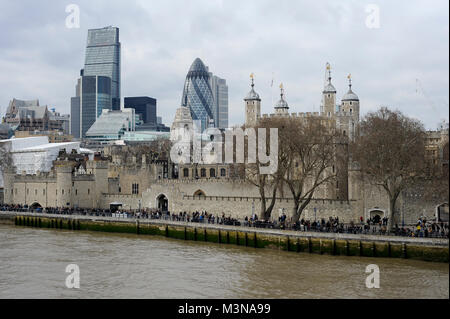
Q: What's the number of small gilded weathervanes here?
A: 4